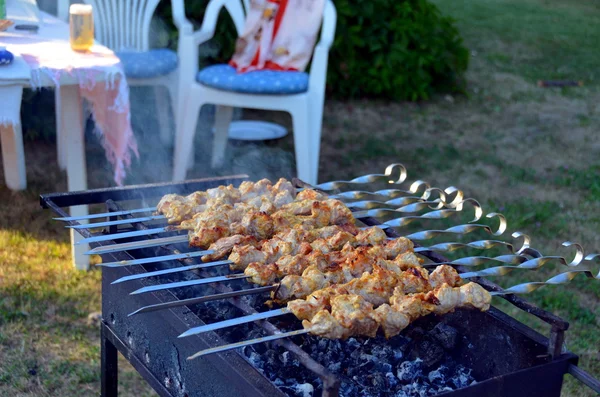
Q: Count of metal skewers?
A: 10